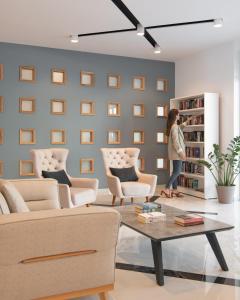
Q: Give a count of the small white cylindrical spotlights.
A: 4